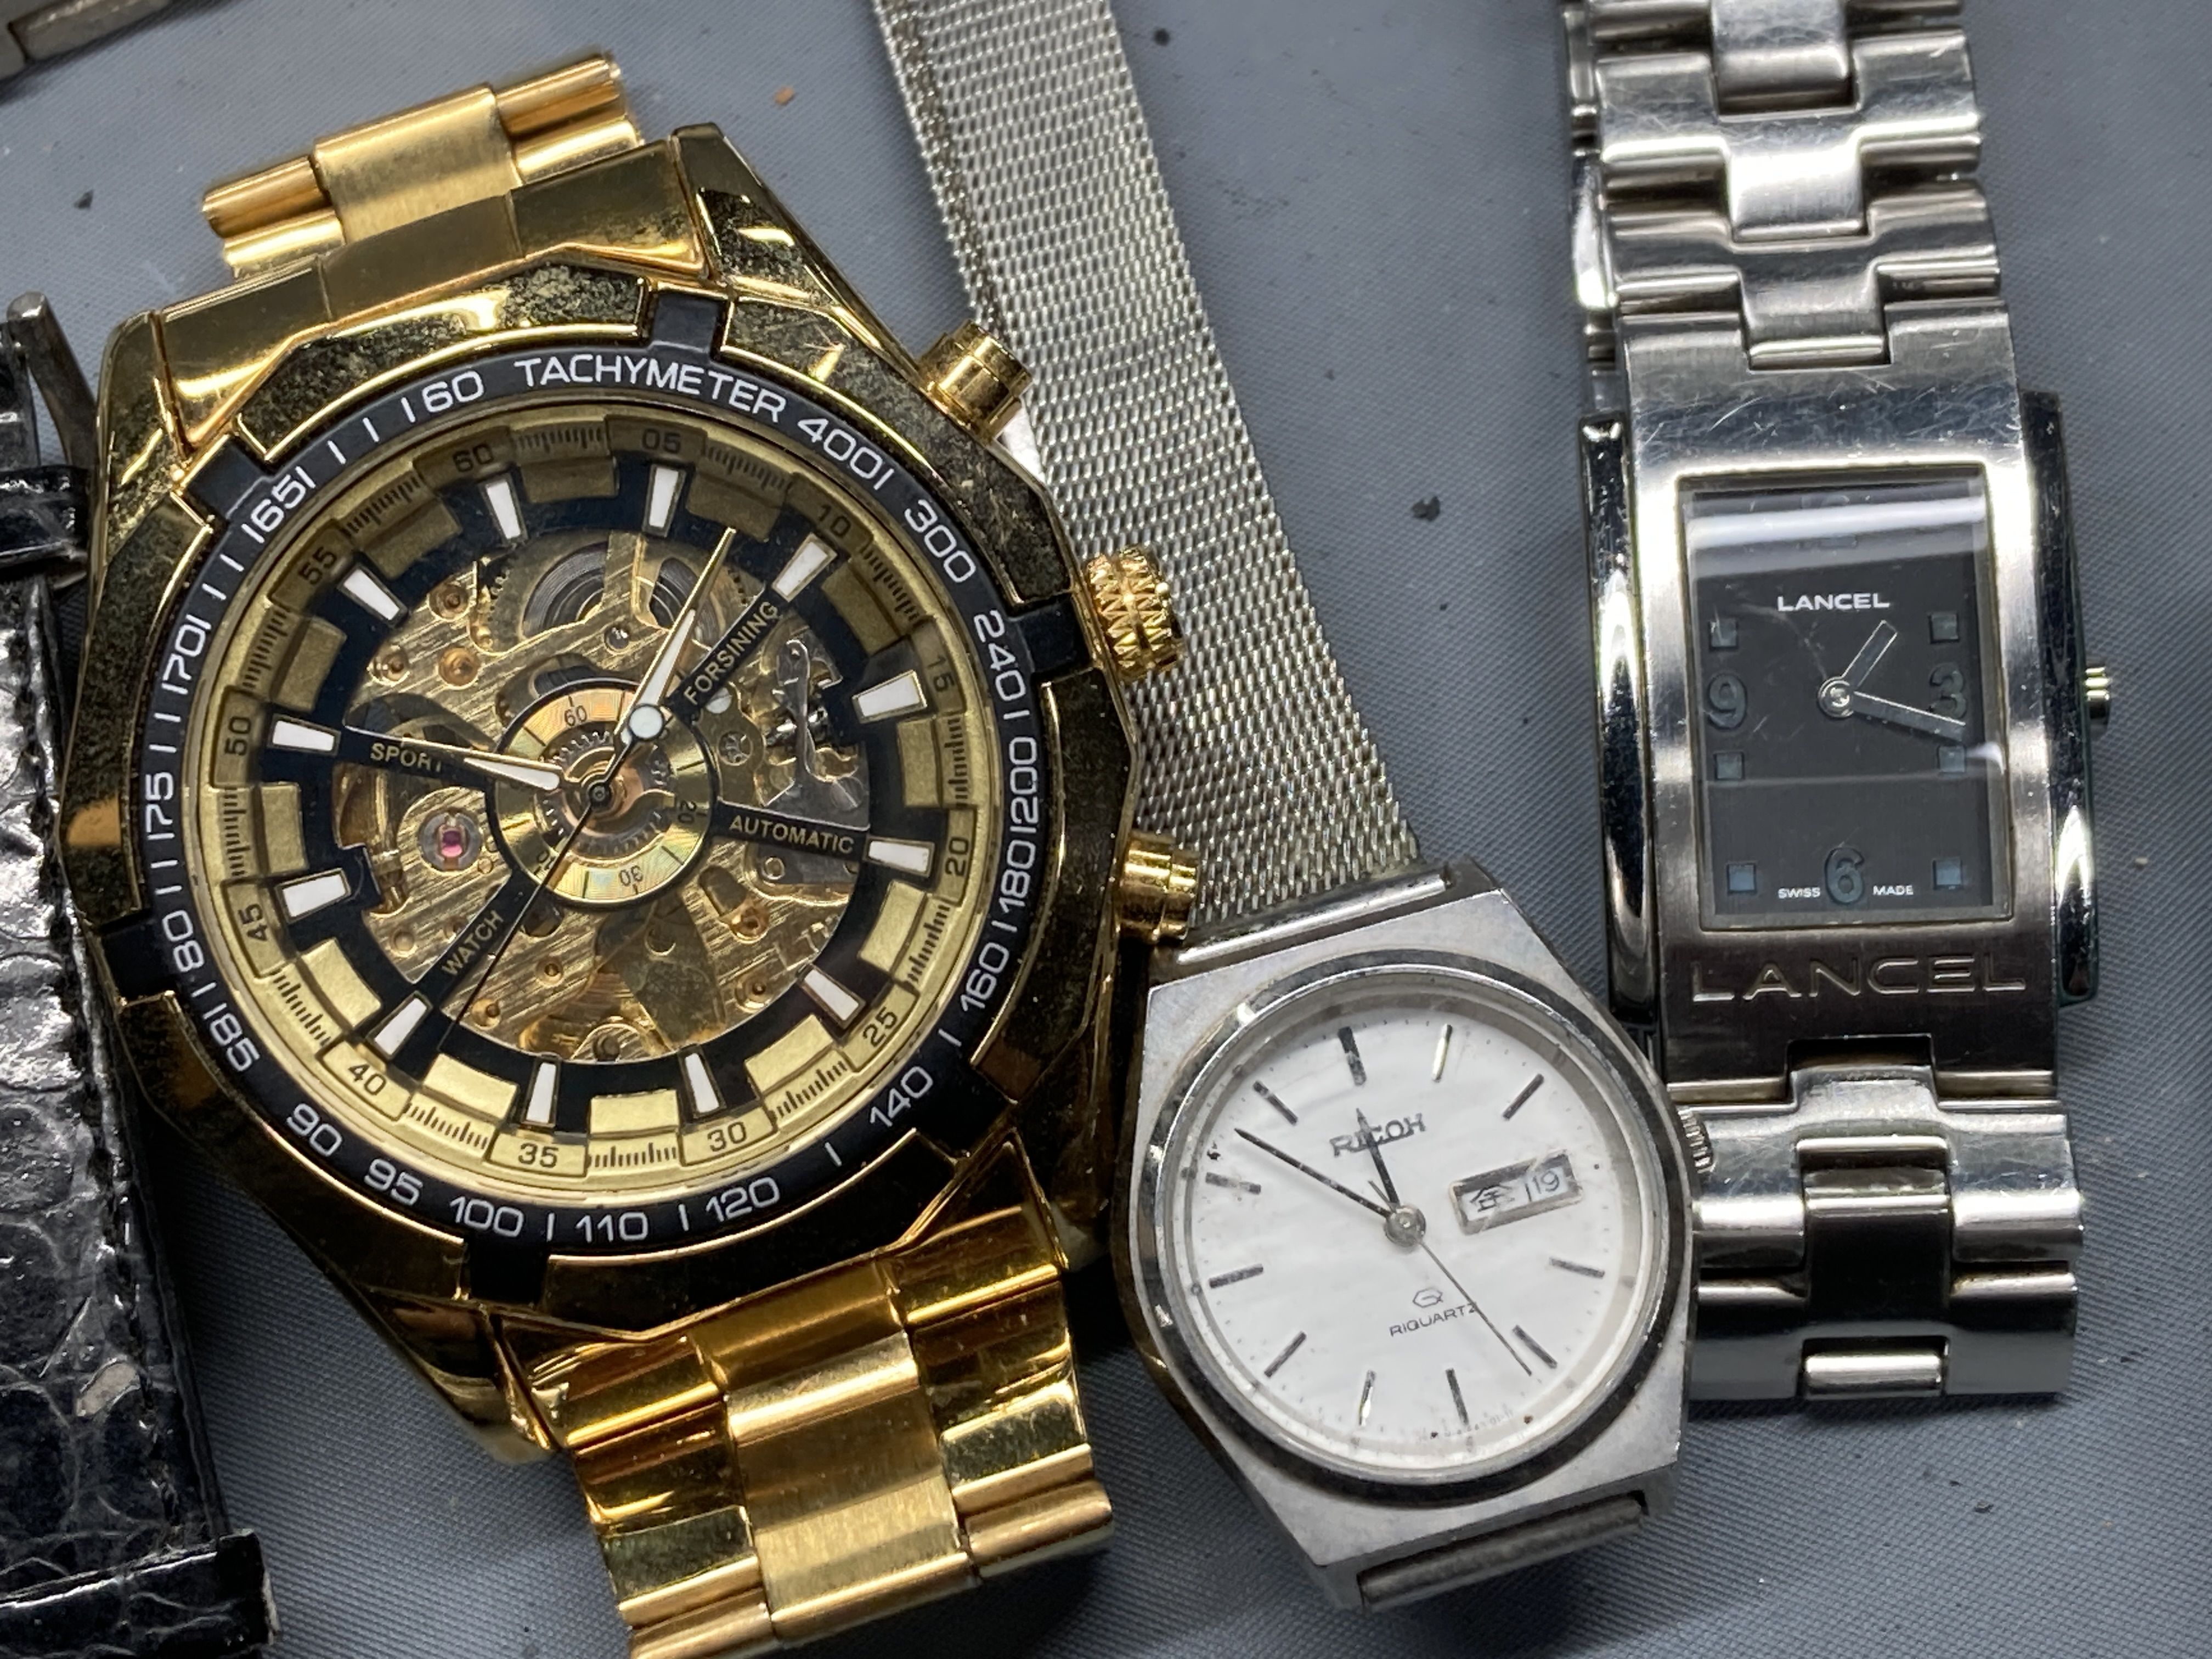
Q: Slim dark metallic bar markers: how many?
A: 11